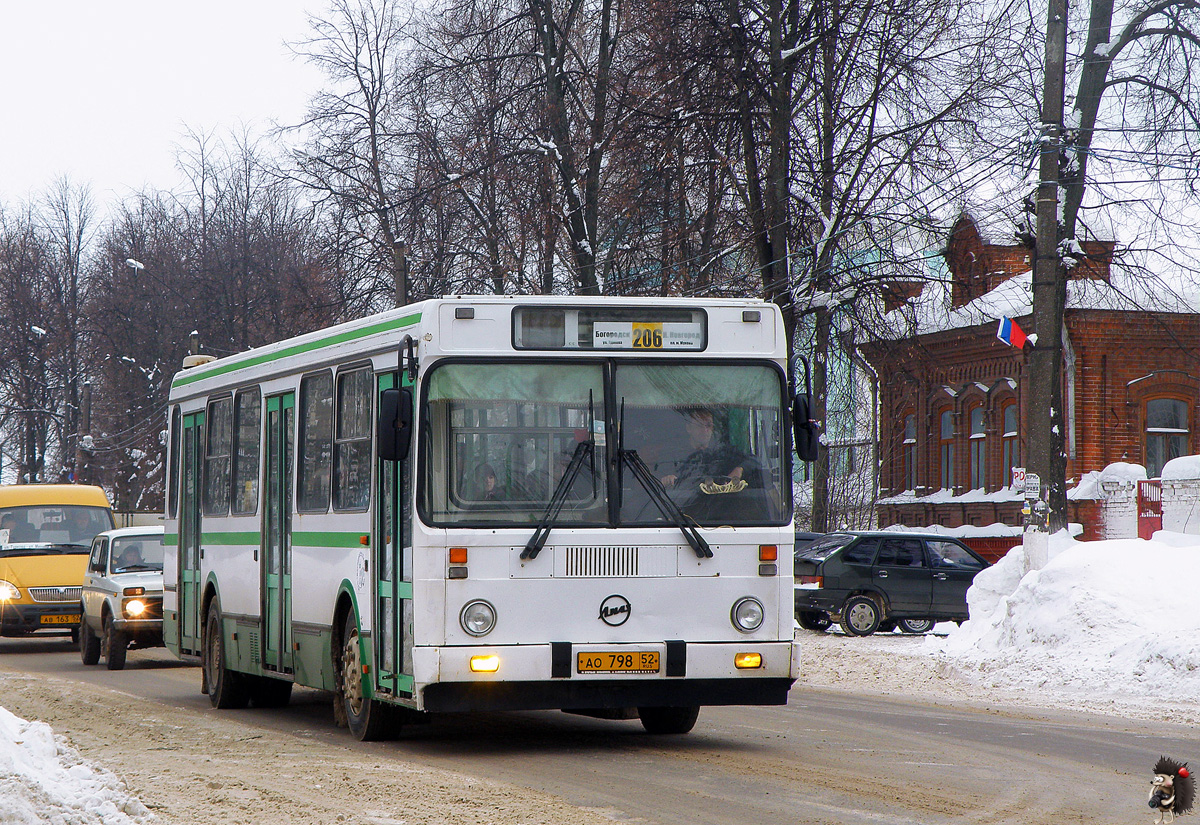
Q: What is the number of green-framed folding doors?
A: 3